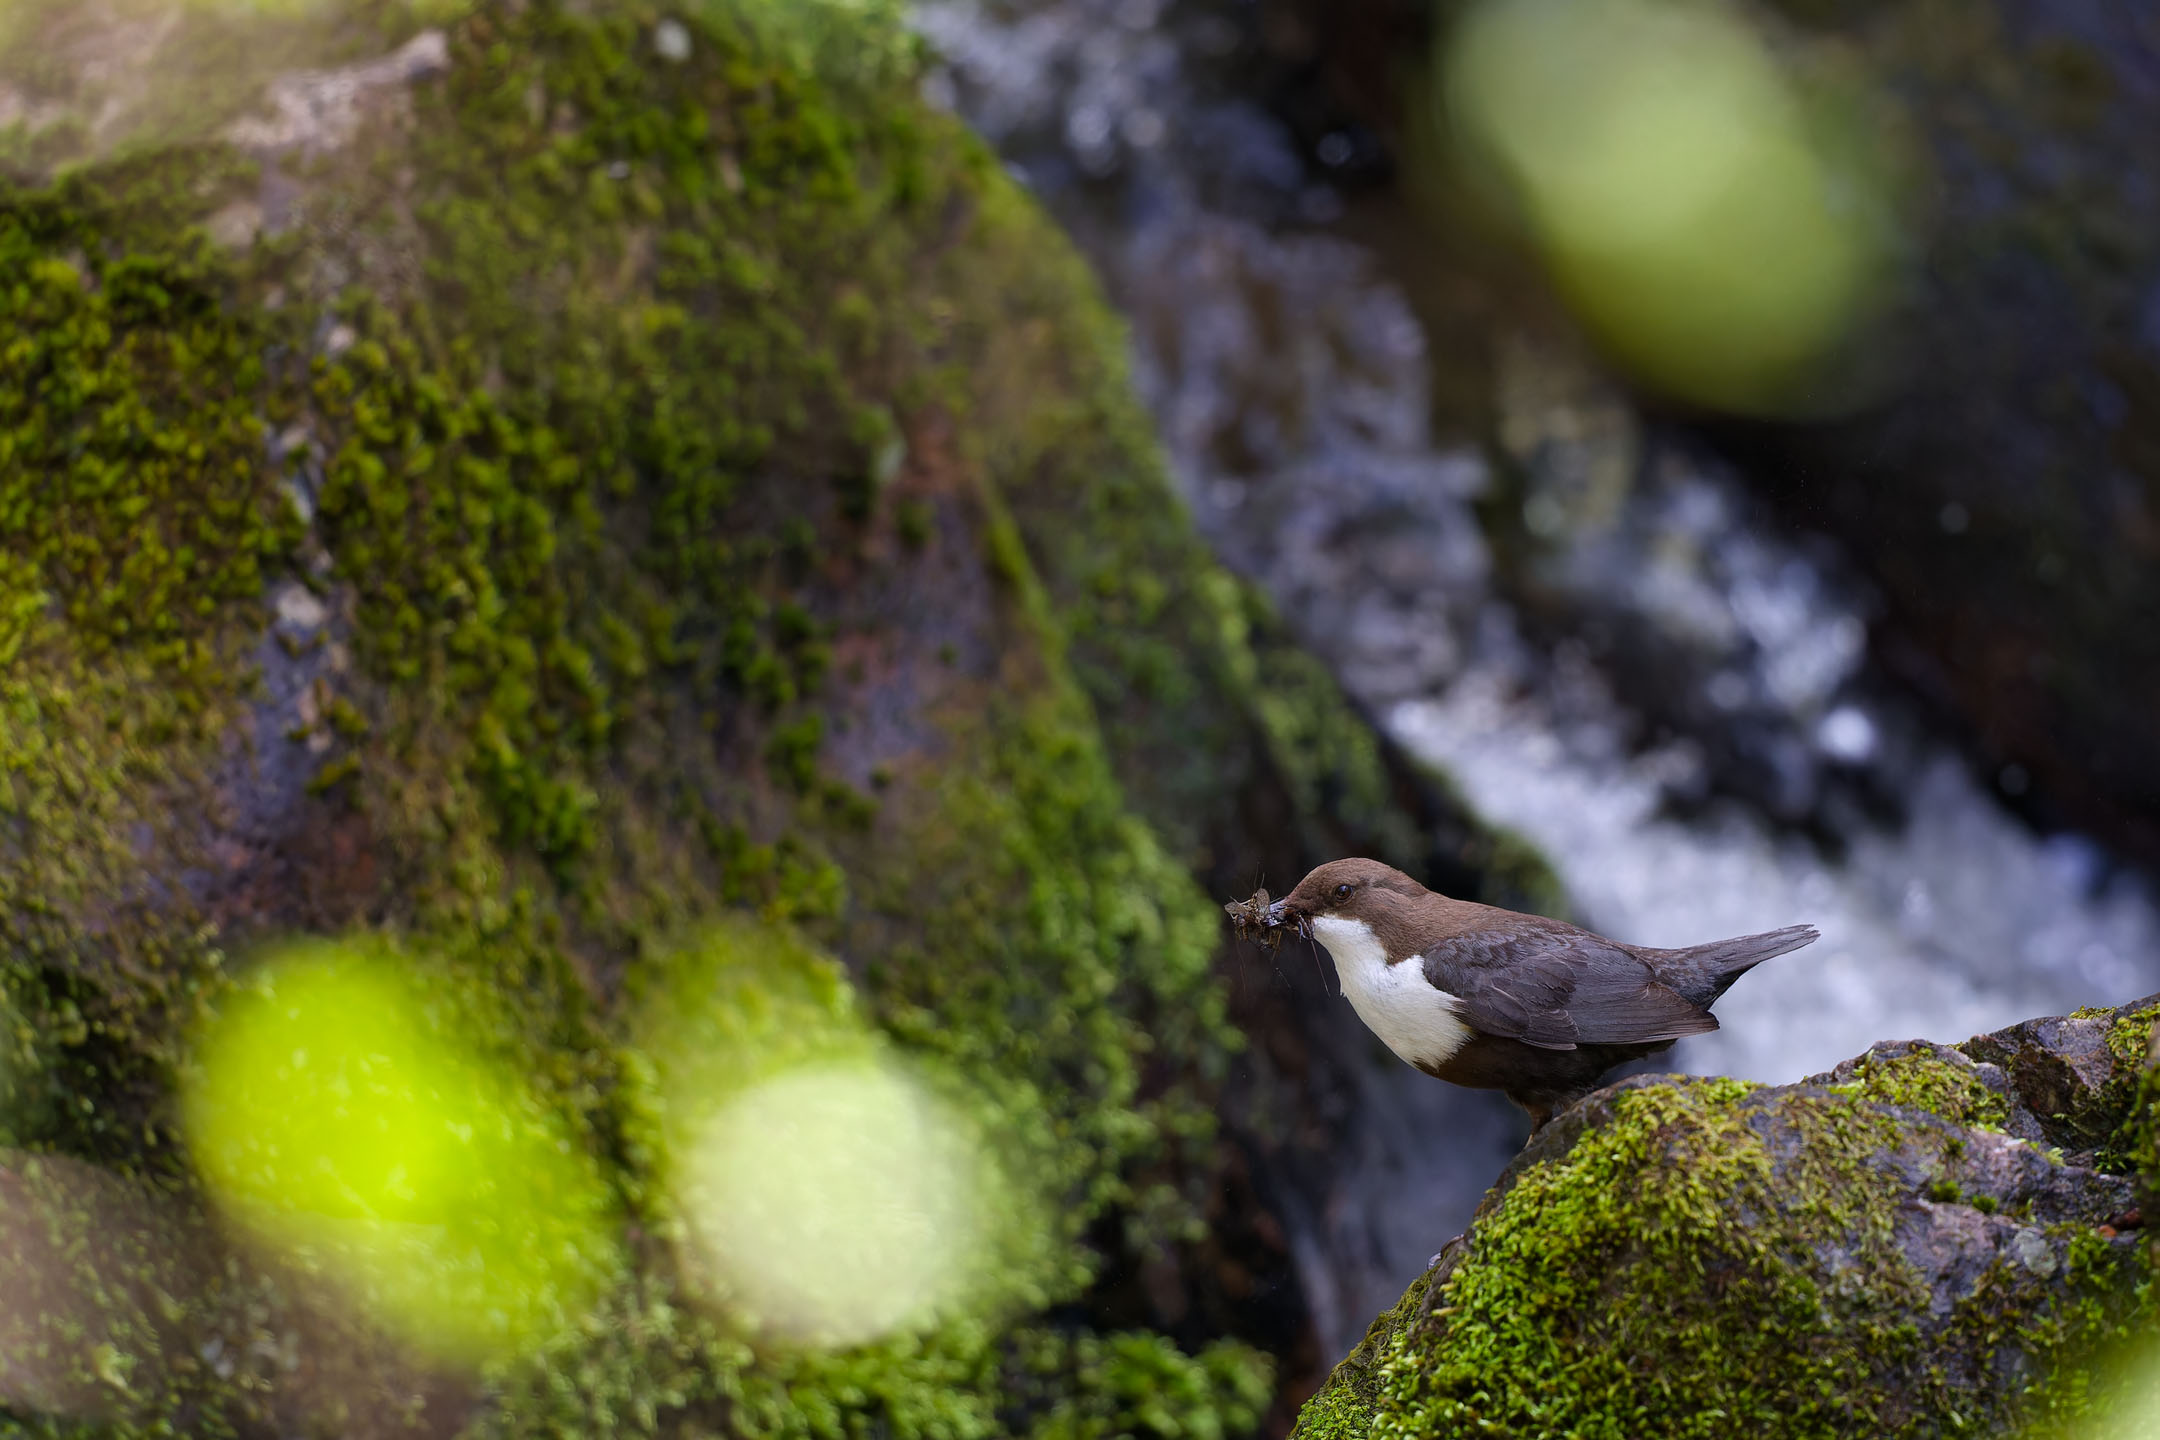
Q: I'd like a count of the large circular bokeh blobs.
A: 3